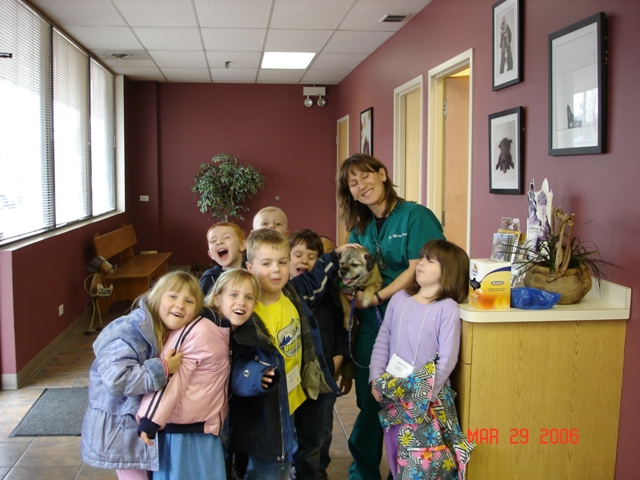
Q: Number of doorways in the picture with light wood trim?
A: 3